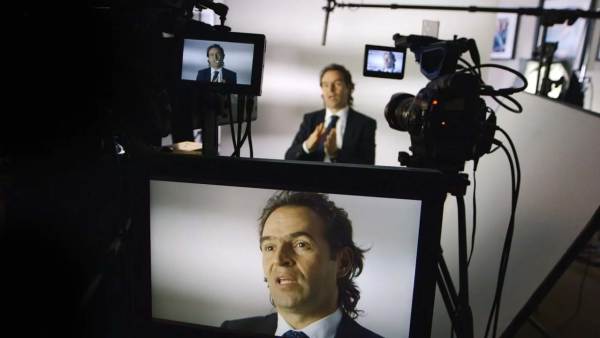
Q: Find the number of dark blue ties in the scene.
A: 3